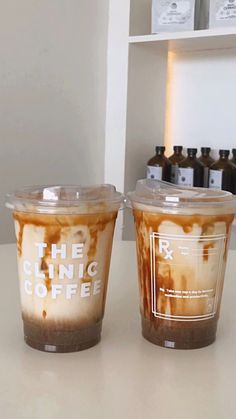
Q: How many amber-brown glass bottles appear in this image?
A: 6